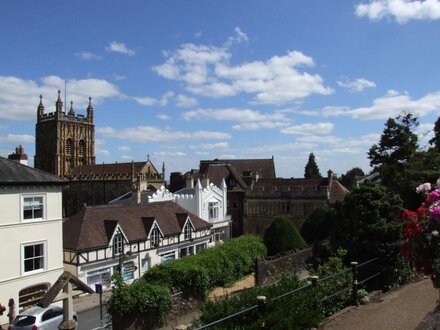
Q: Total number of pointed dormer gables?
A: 3